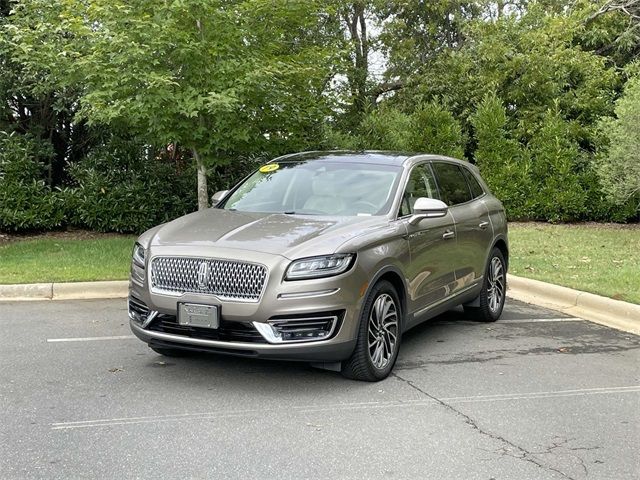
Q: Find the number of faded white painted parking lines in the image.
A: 2